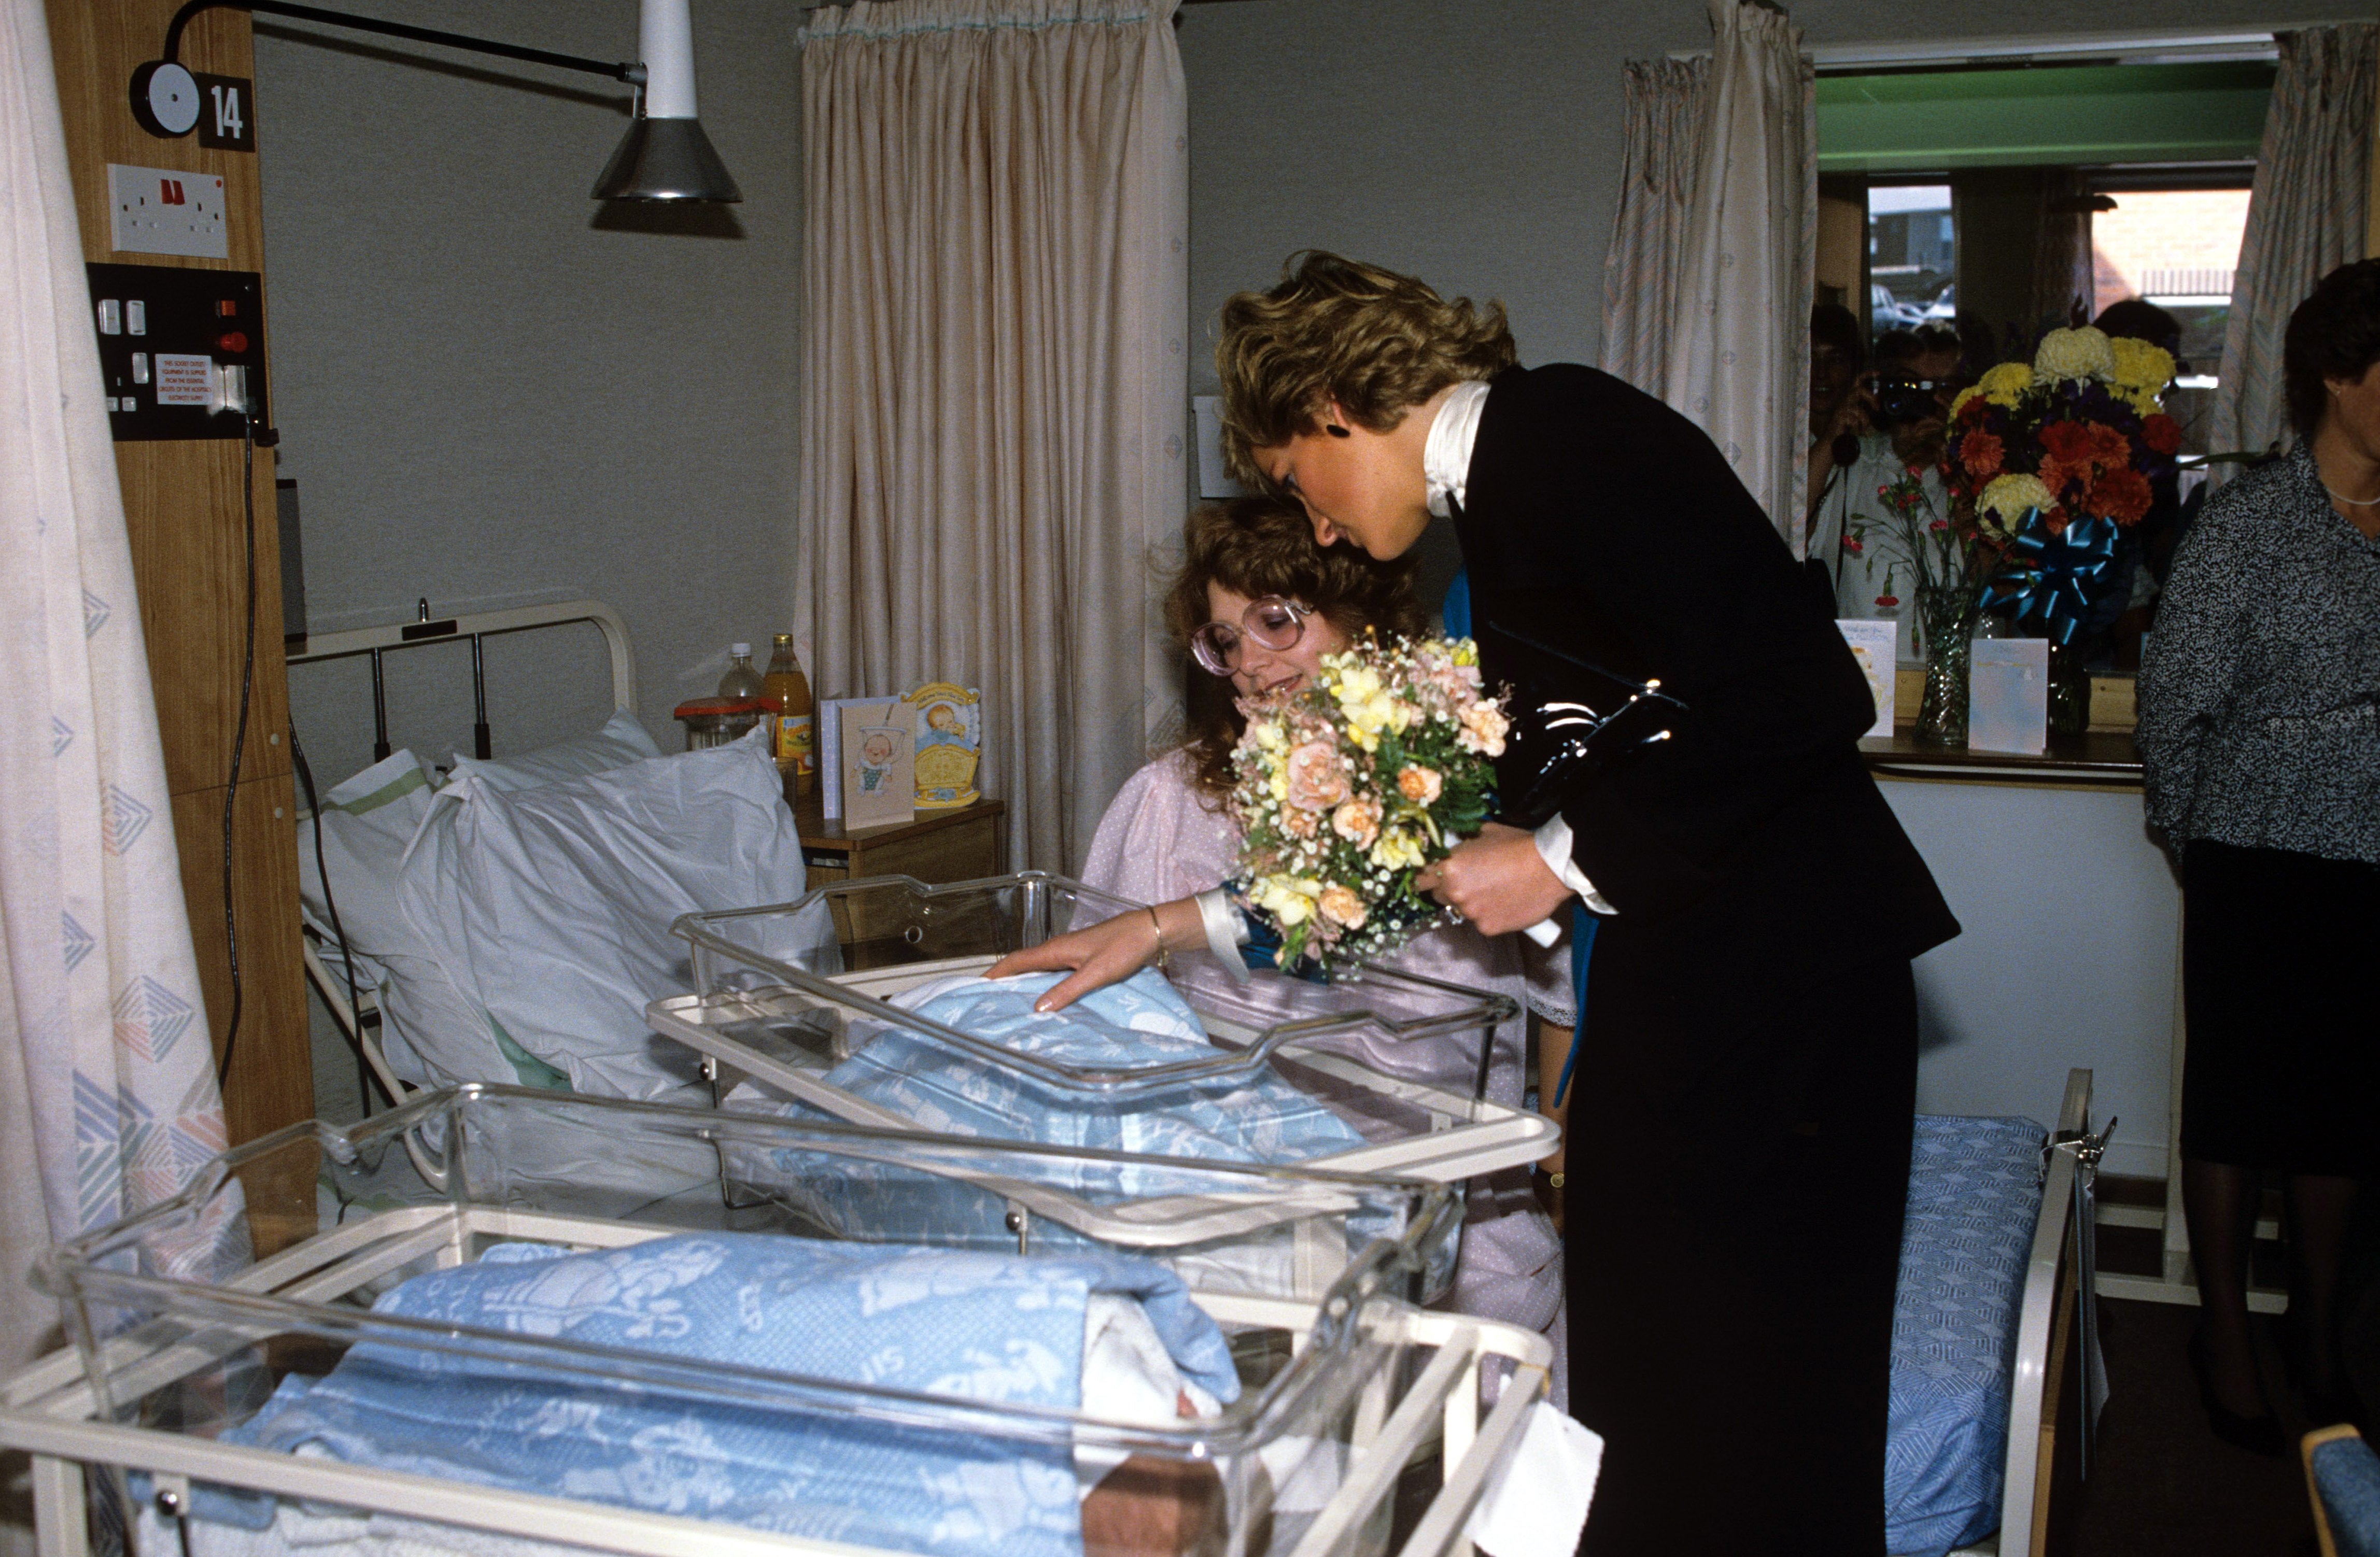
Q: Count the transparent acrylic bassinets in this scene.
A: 2